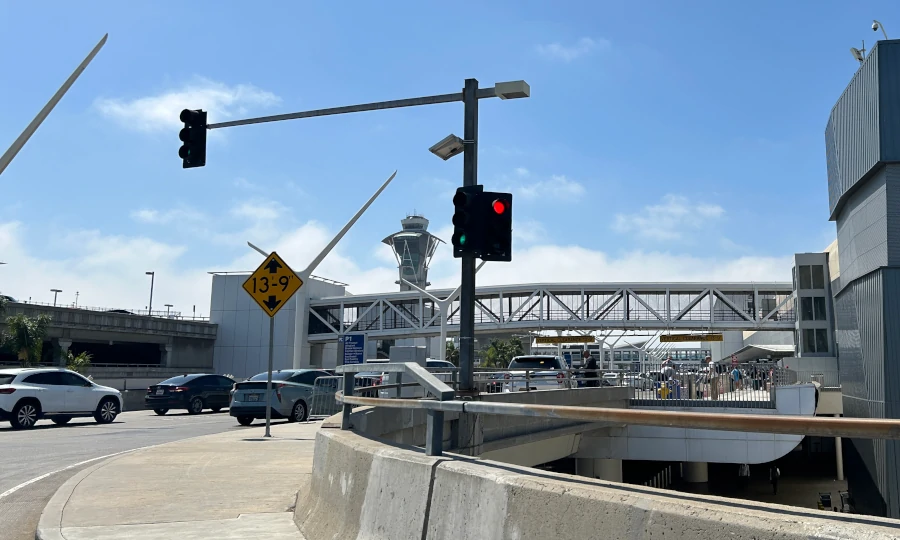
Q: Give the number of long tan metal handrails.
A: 1